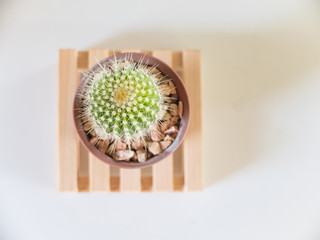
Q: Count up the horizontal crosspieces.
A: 2